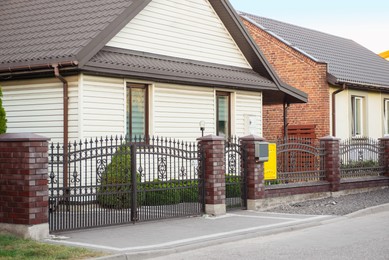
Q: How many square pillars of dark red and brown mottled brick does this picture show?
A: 5